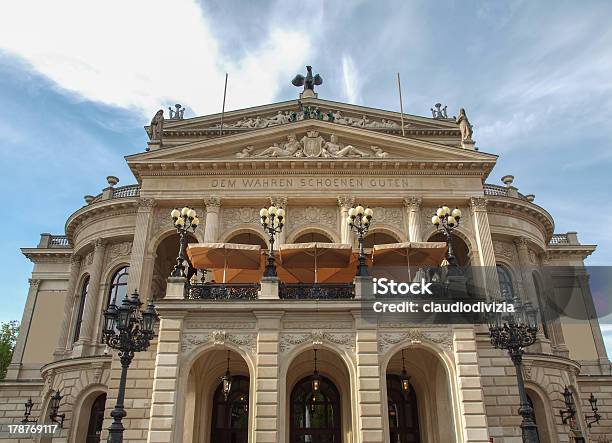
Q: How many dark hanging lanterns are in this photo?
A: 3